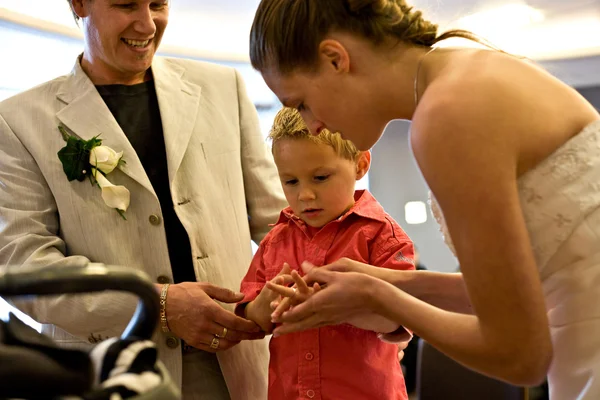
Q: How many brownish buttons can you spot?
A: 3